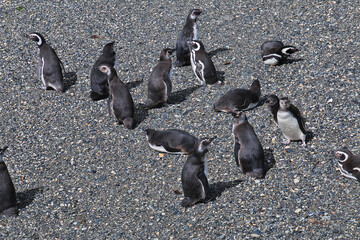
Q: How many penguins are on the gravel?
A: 15